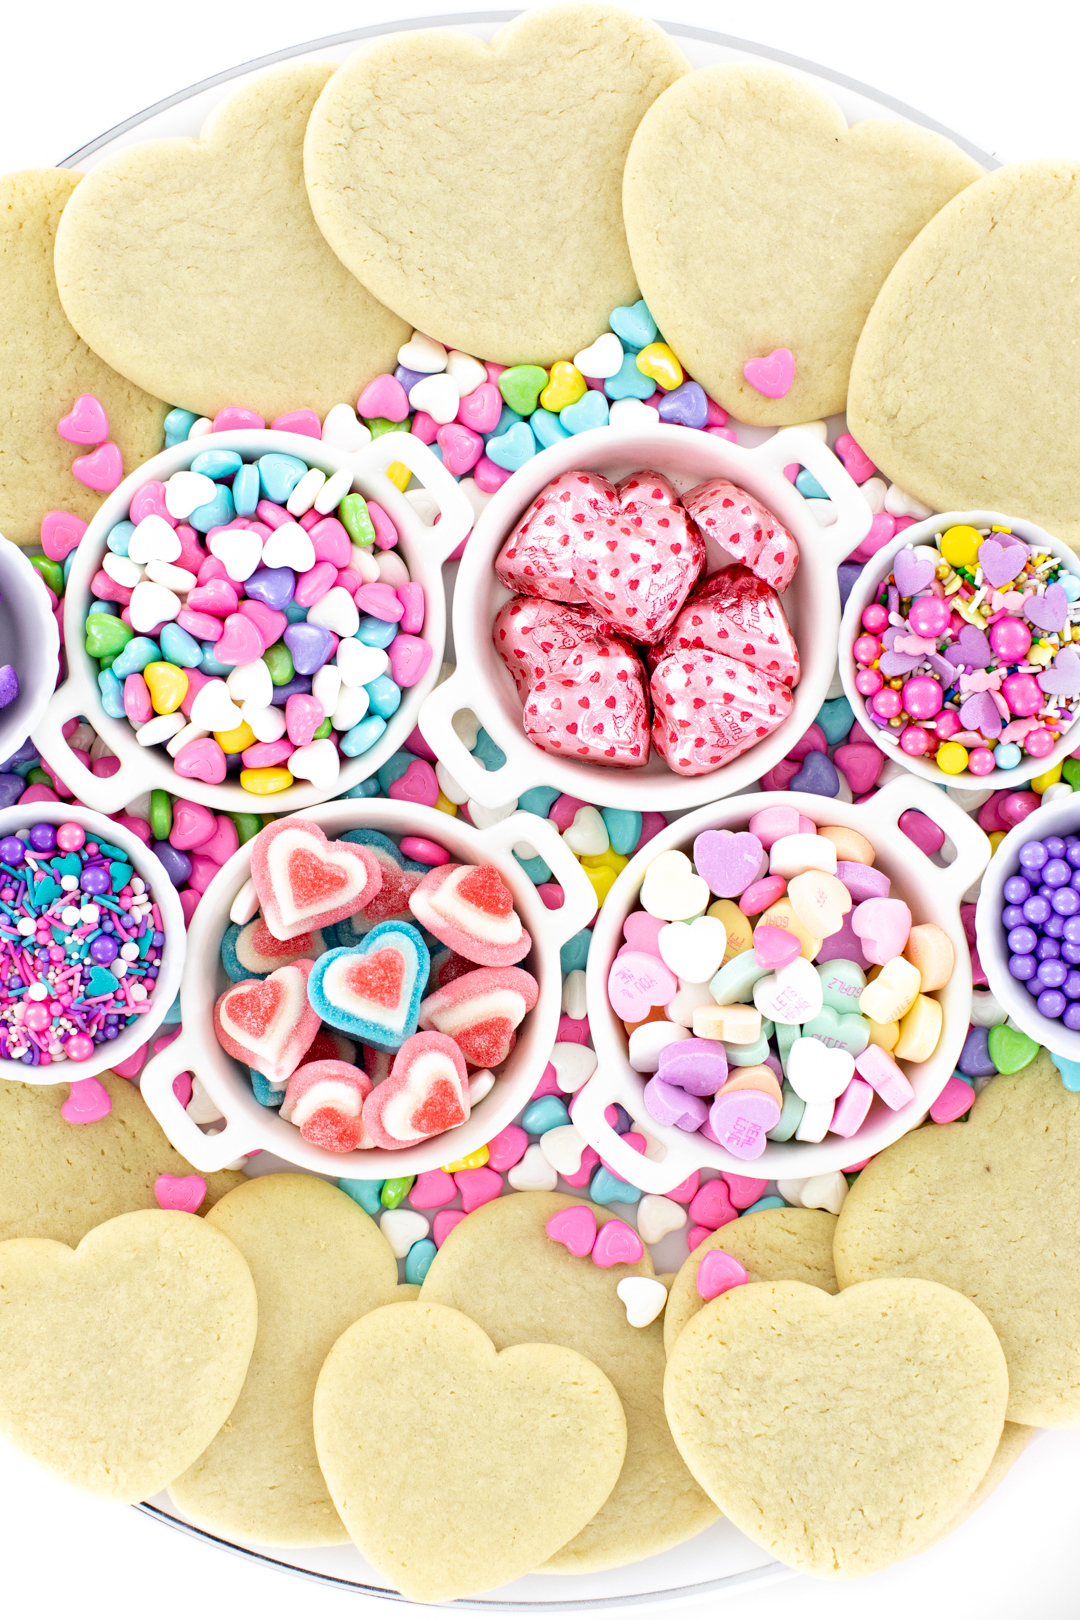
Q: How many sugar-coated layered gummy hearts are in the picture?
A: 12